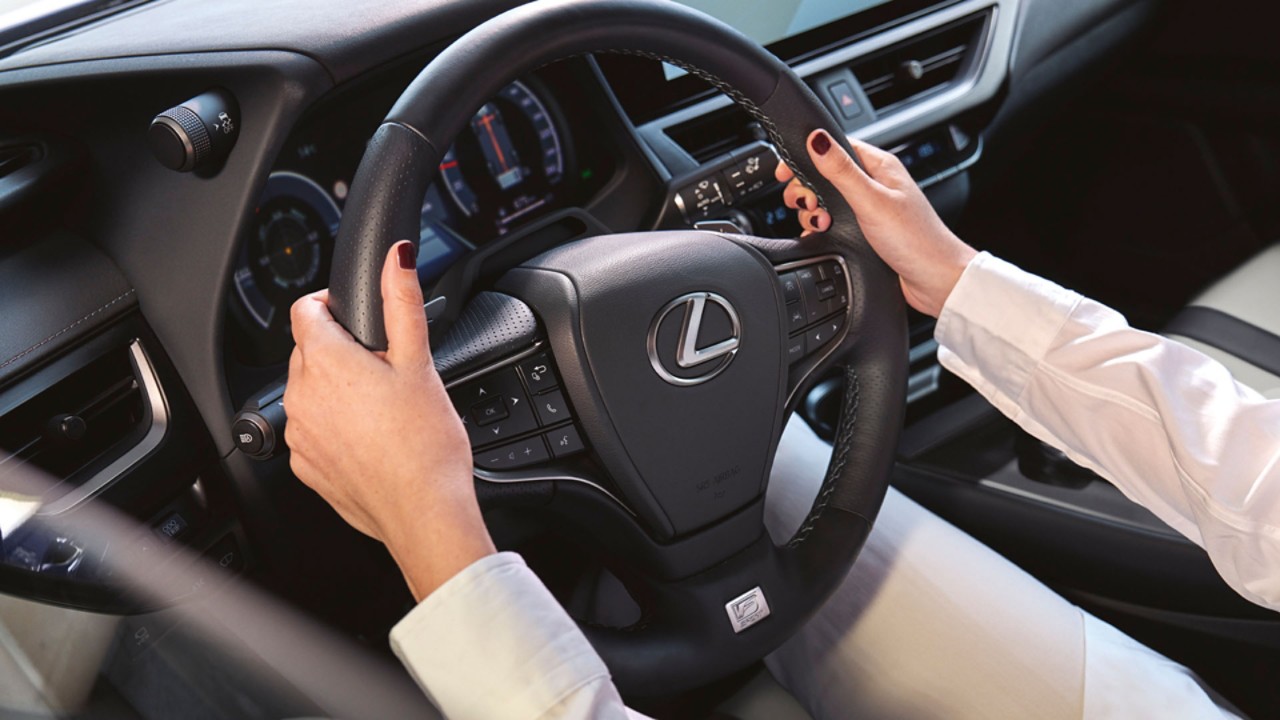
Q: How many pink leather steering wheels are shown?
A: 0